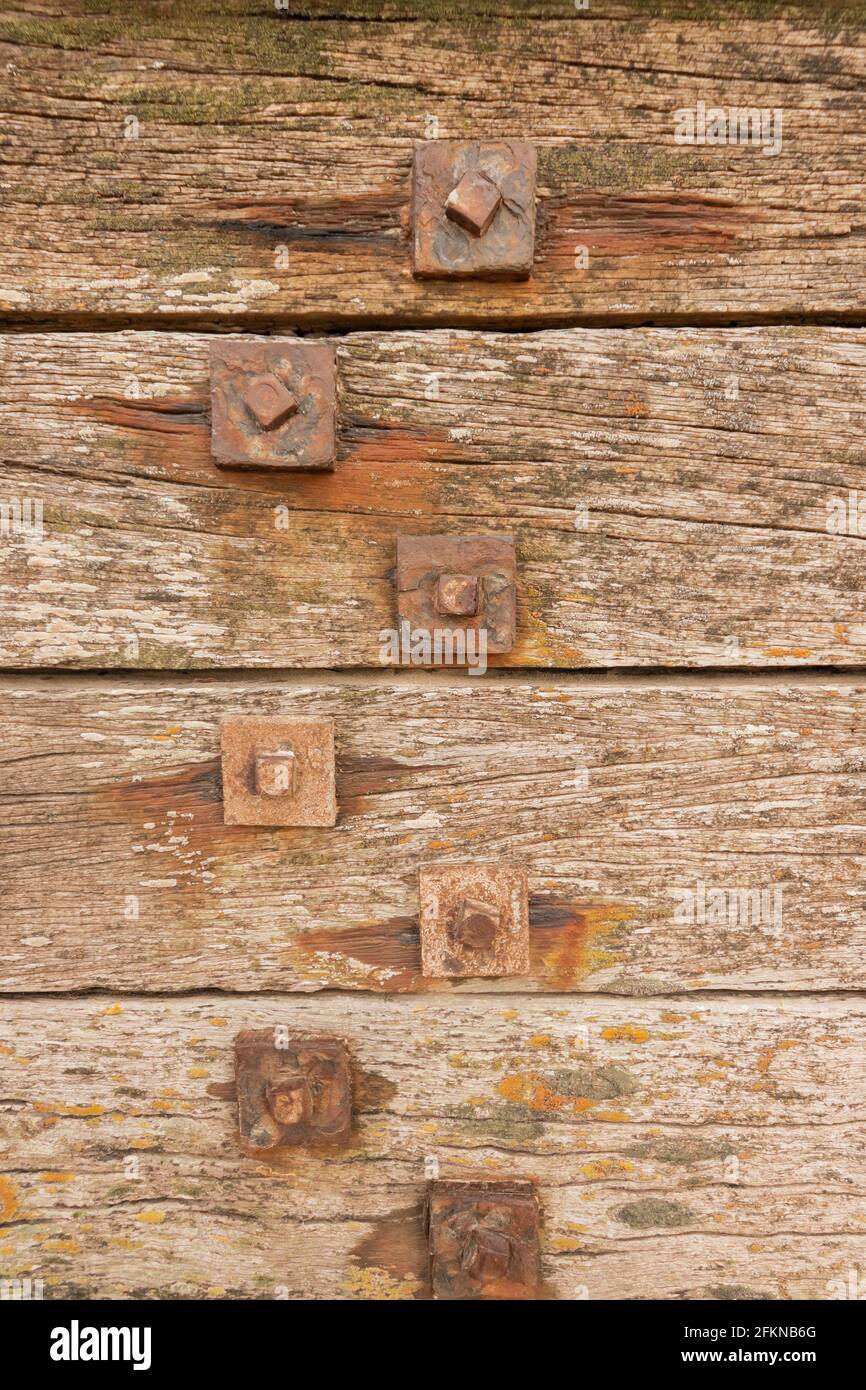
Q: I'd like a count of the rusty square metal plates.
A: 7